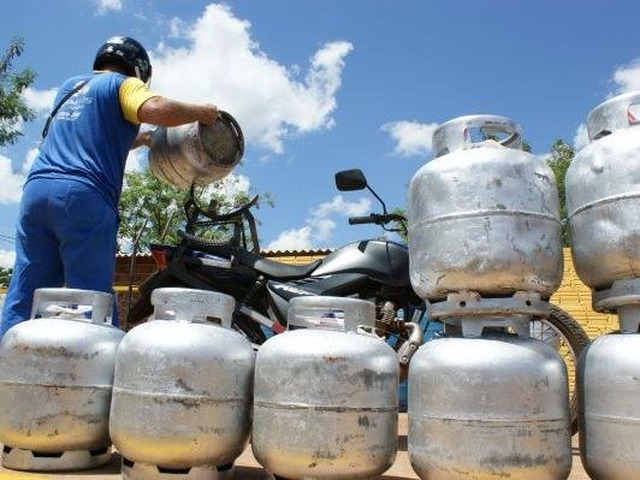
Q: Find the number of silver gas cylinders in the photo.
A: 8